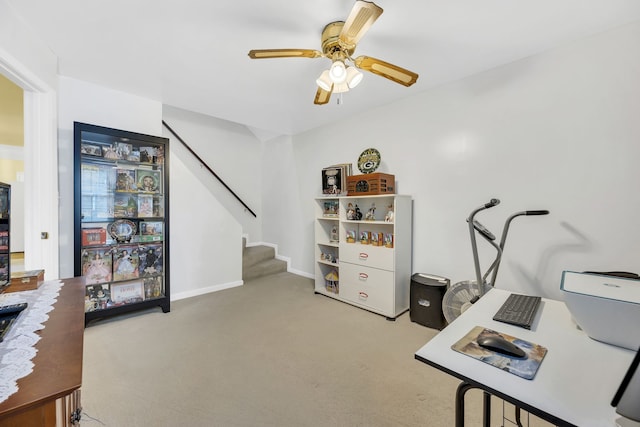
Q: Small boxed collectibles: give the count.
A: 4